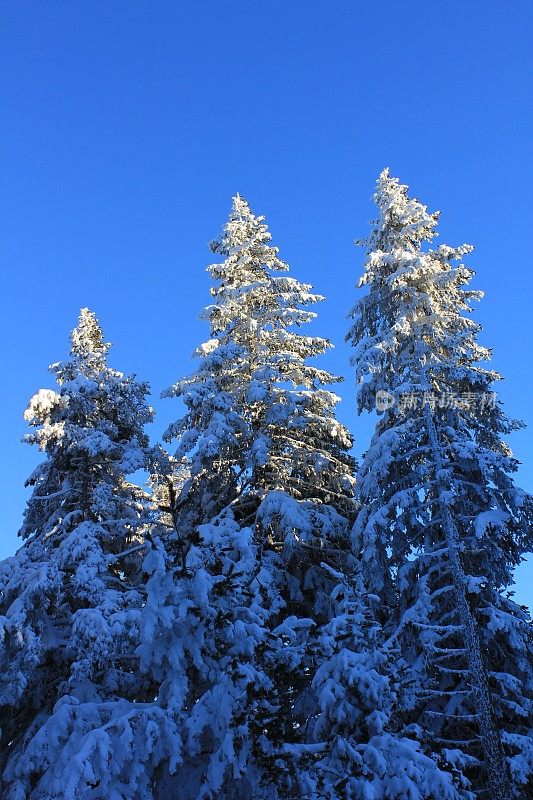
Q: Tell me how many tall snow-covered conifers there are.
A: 3